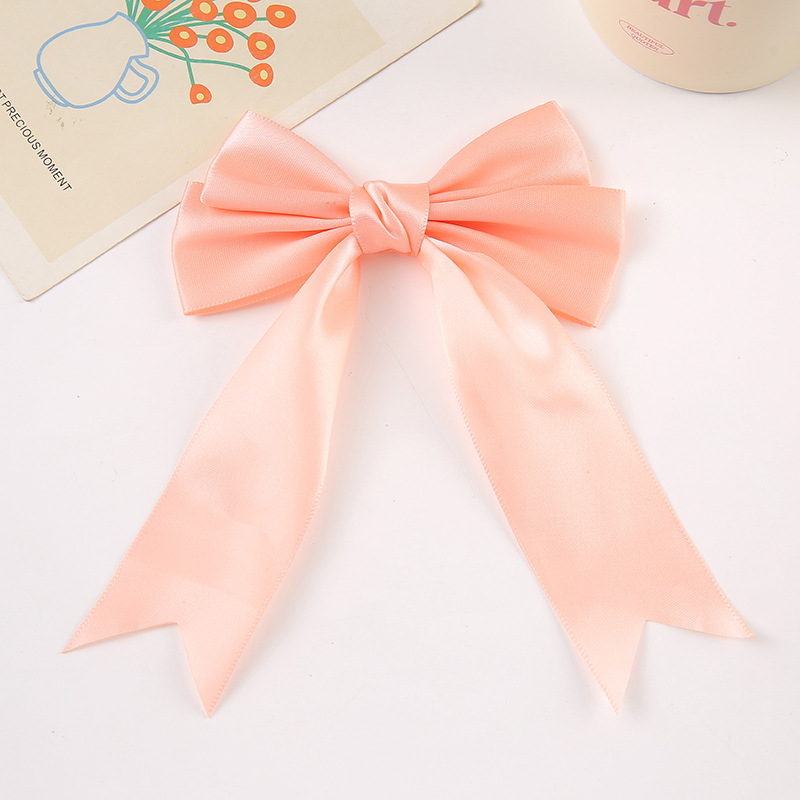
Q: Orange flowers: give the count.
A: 10